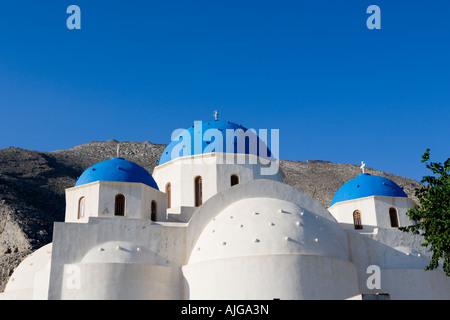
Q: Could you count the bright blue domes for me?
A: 3